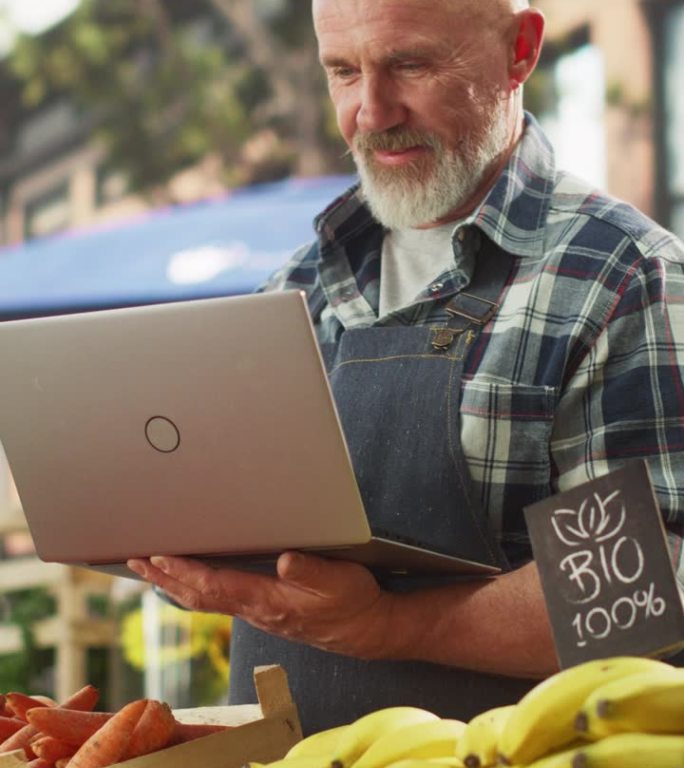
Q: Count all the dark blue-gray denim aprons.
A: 1